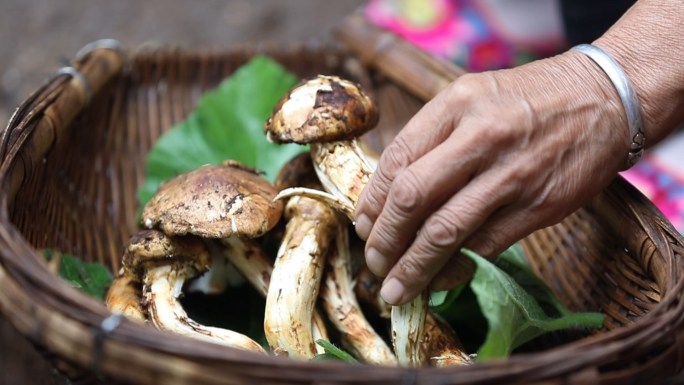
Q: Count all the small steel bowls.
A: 0